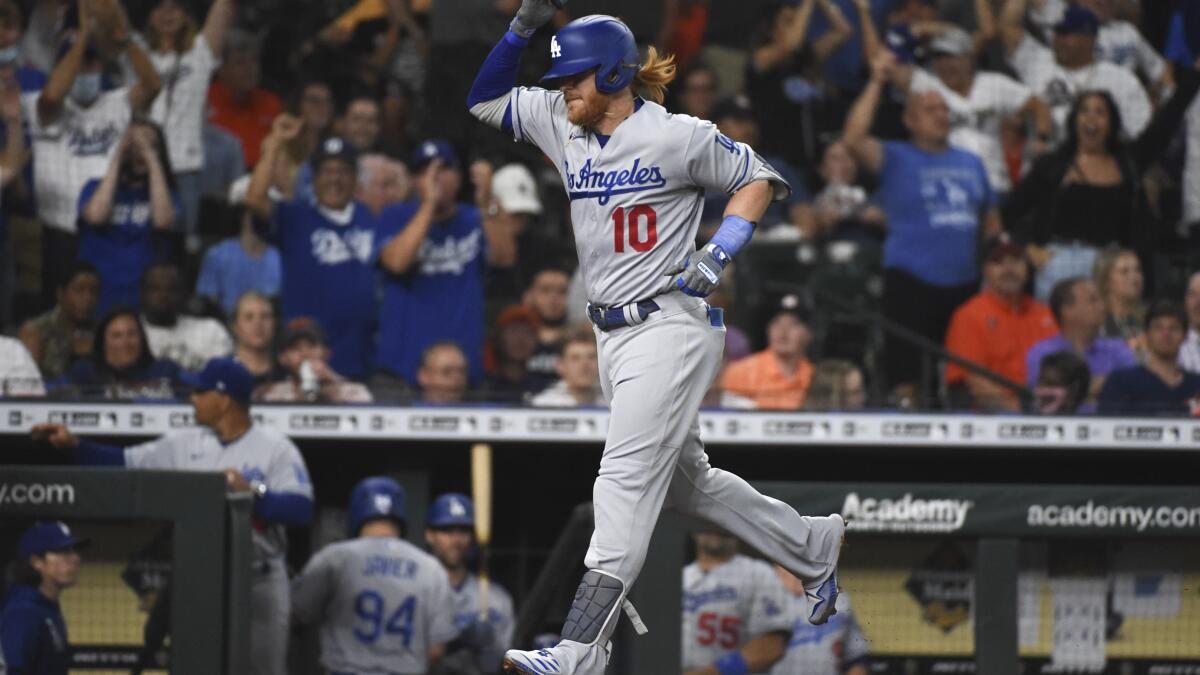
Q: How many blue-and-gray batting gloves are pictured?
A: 2